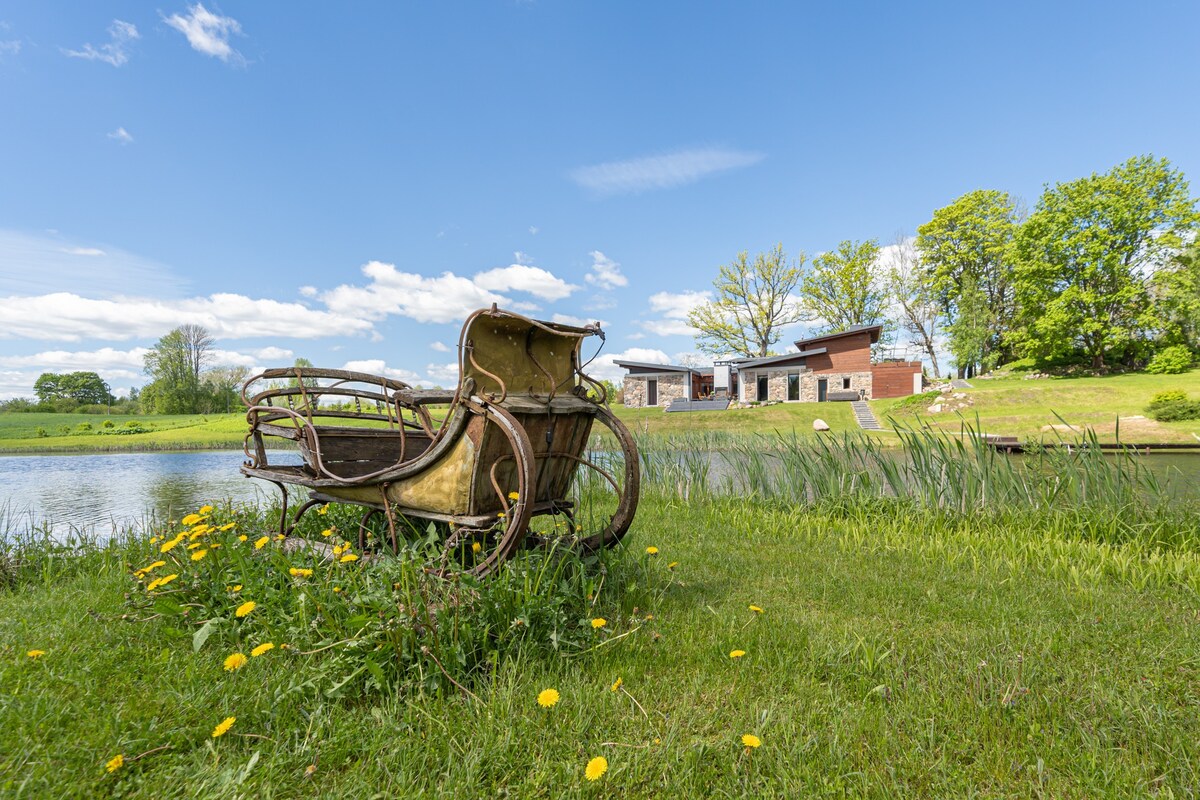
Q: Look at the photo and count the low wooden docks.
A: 1